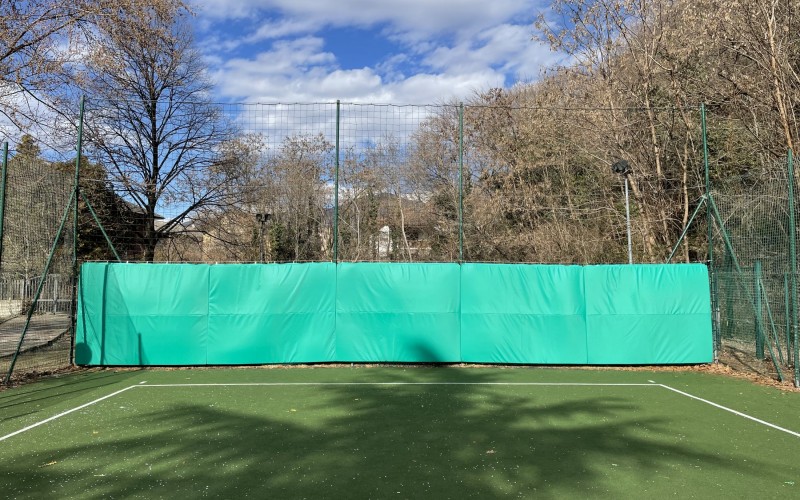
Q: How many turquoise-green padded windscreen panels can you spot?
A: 5